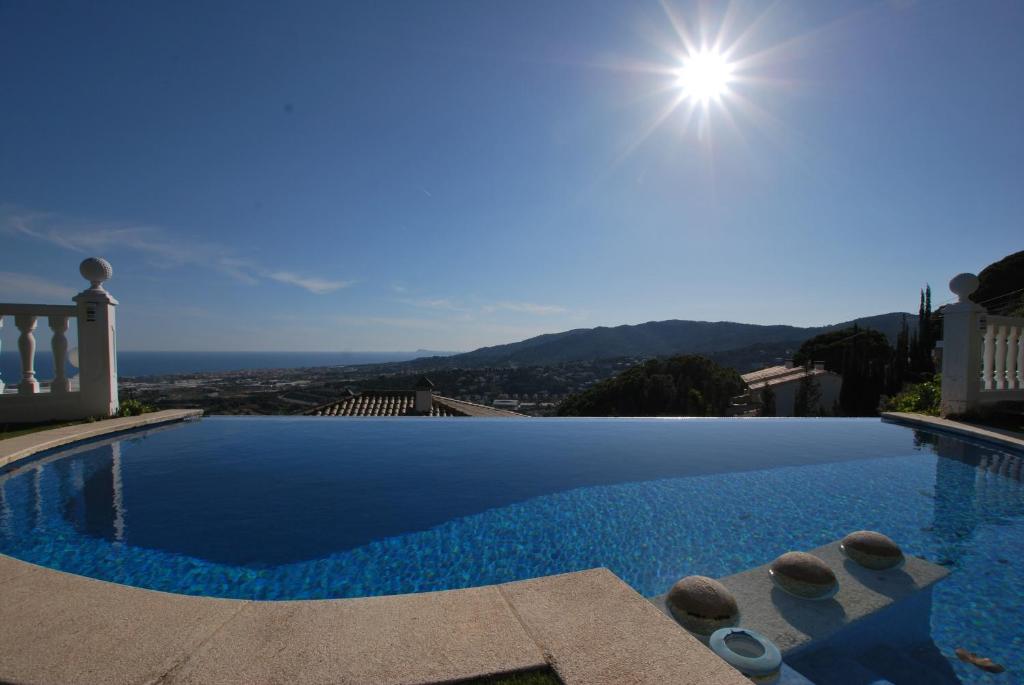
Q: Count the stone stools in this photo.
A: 3